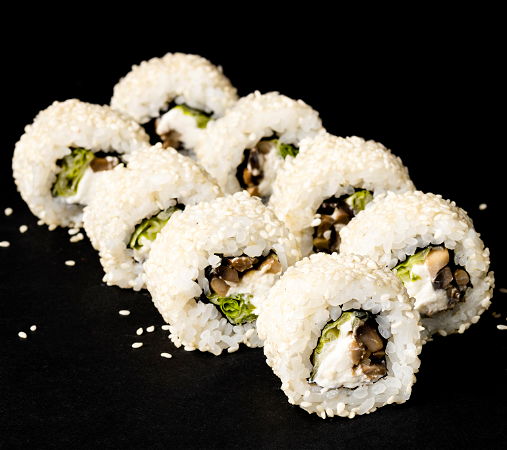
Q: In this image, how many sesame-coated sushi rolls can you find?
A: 8